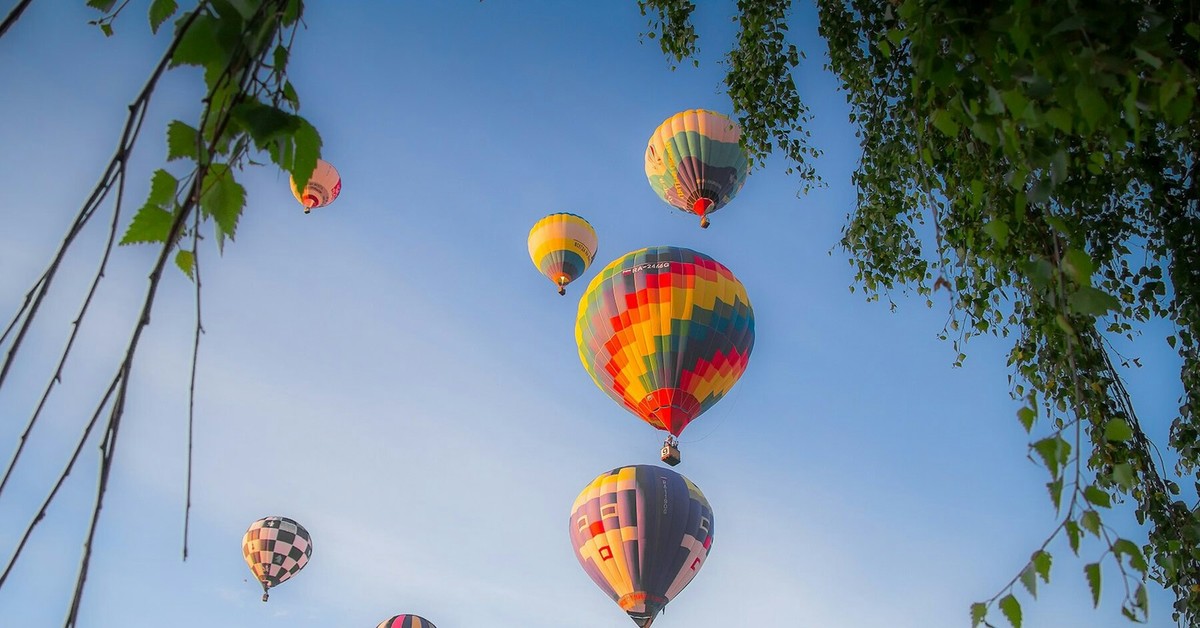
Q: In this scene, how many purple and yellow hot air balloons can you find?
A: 1